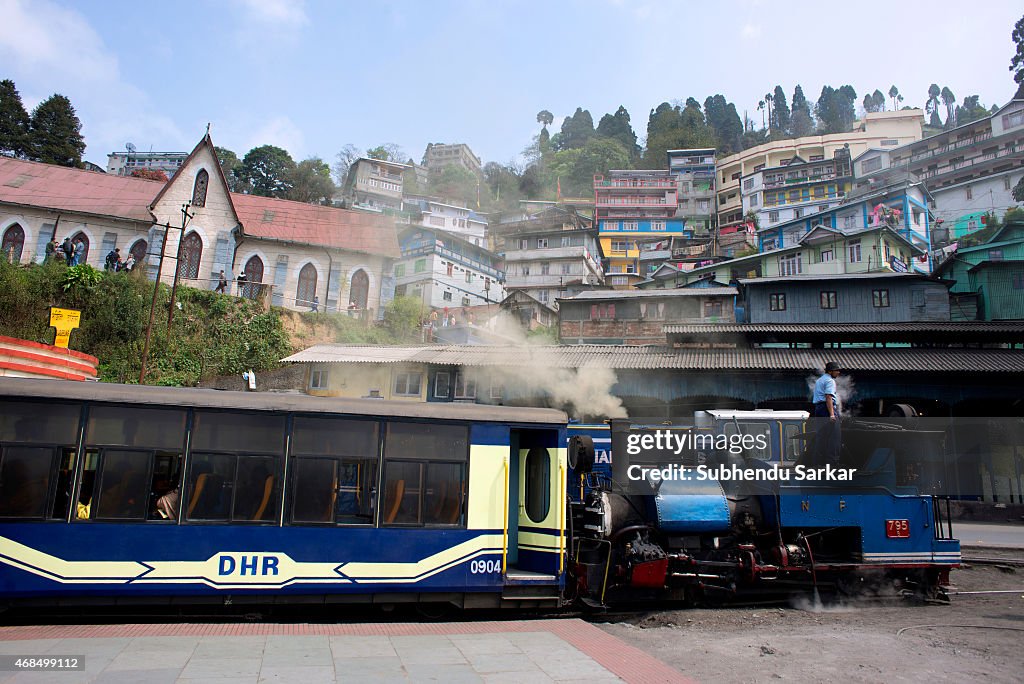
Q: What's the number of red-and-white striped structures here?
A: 1